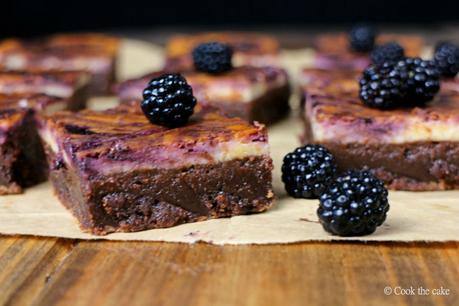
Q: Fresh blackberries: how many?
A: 9